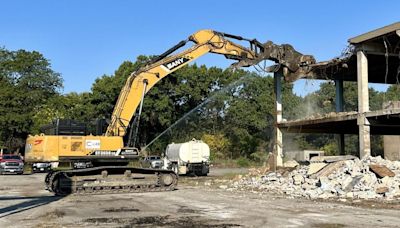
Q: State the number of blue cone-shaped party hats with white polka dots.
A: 0